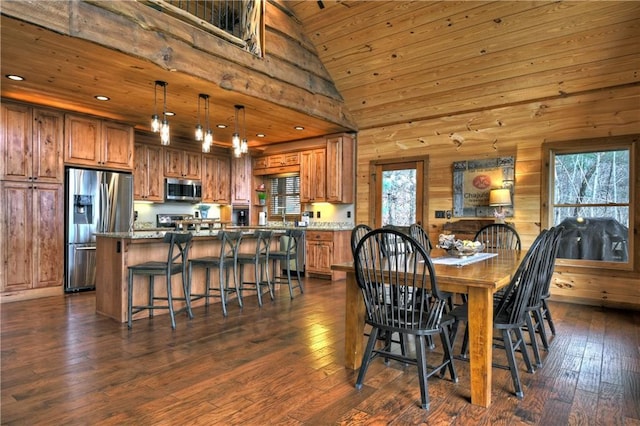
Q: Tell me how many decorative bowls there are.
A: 1